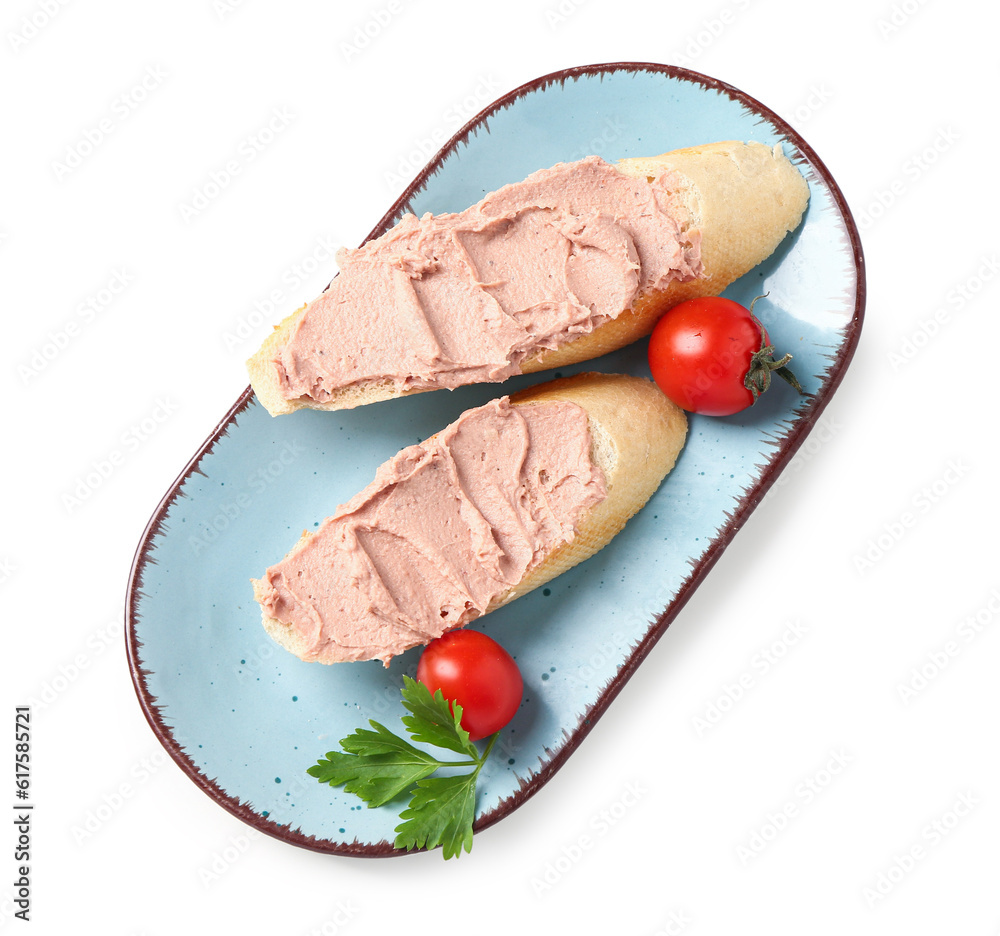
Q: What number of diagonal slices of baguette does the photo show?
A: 2